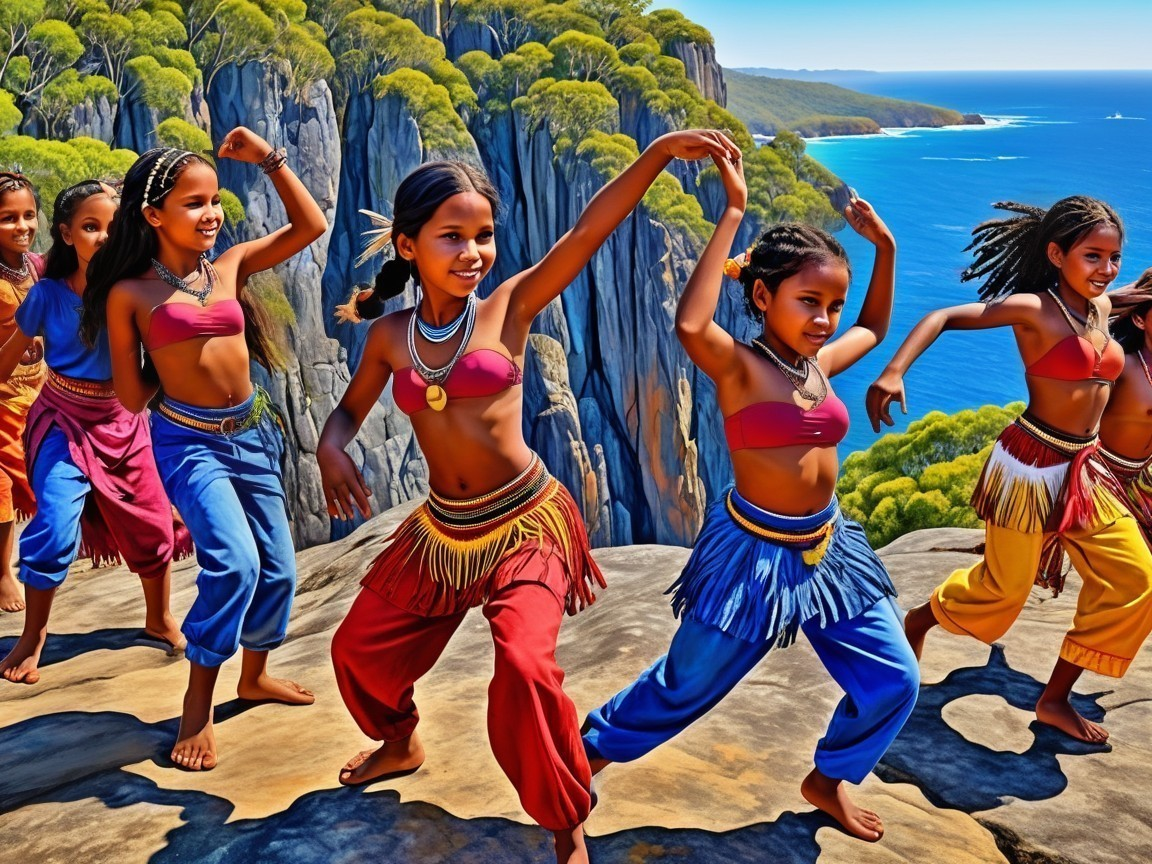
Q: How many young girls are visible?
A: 7